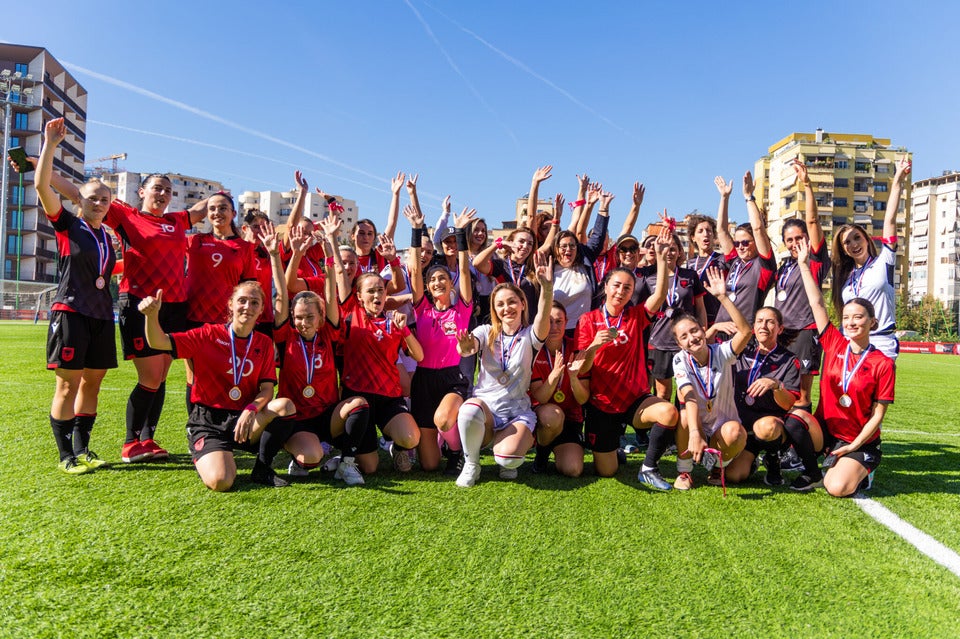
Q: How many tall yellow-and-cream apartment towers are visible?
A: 1